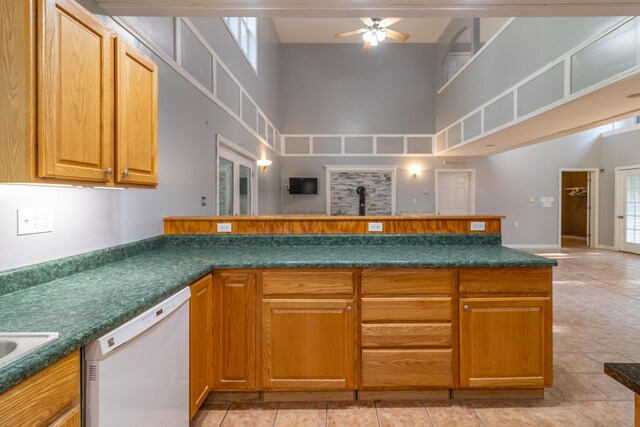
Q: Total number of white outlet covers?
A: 4